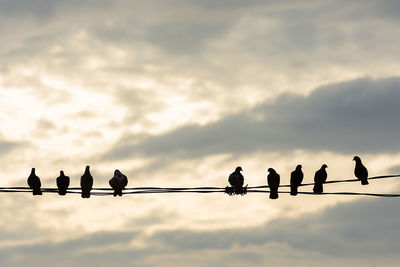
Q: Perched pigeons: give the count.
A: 9